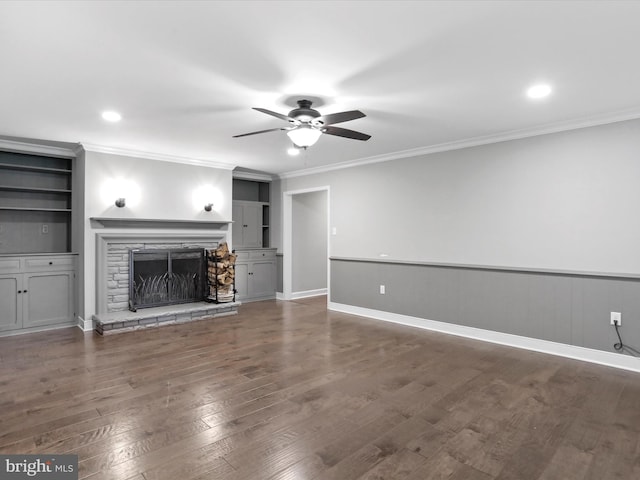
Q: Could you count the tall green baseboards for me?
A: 0